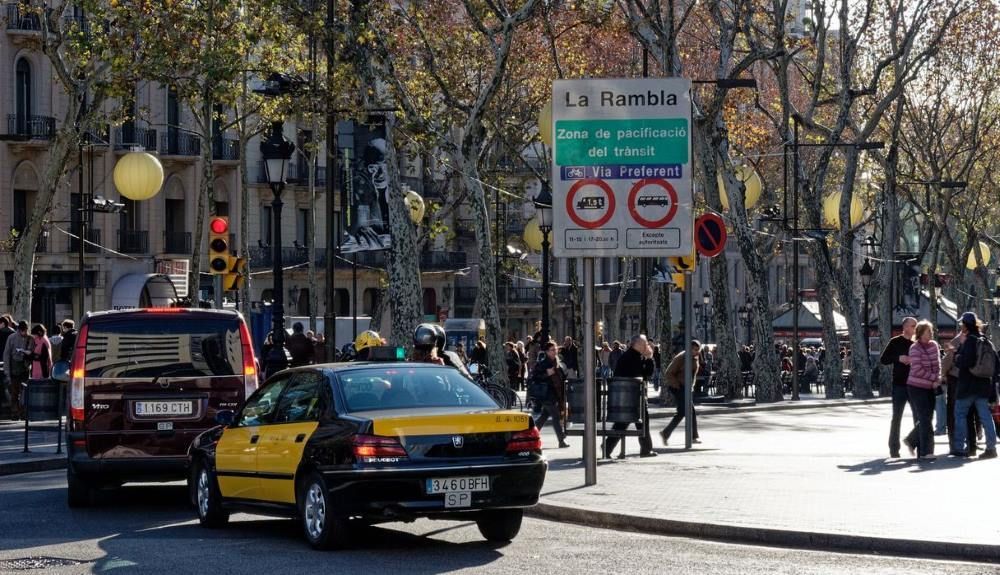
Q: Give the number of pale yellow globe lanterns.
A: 7